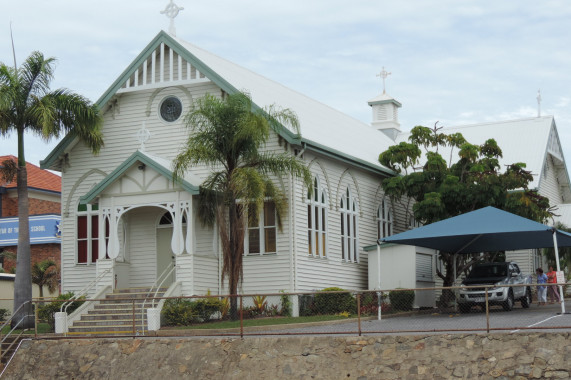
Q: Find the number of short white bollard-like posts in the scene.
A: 2